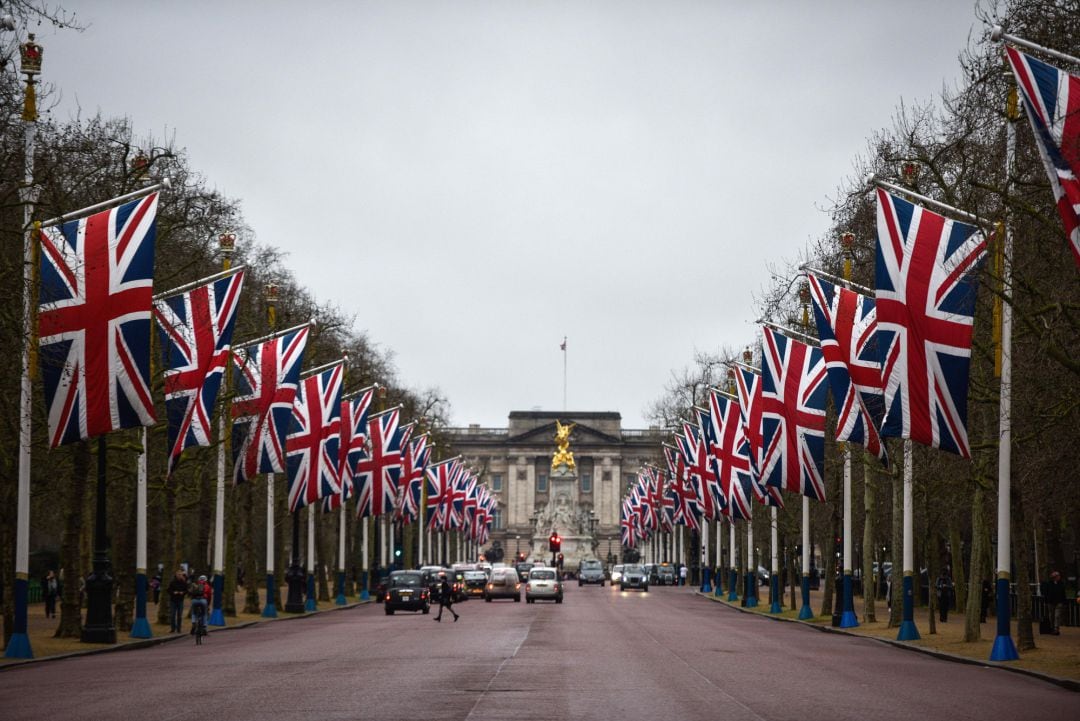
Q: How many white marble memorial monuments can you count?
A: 1